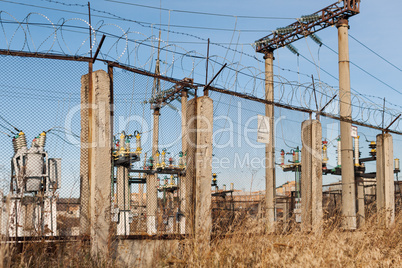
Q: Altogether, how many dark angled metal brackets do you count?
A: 4